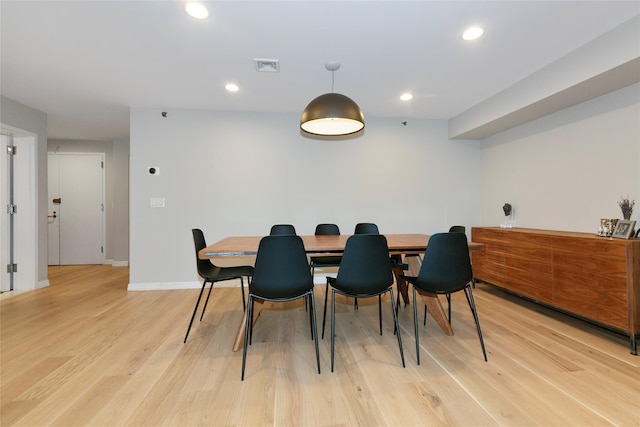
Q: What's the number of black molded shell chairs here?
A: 8